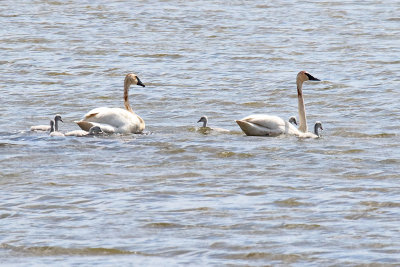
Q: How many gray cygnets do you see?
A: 6